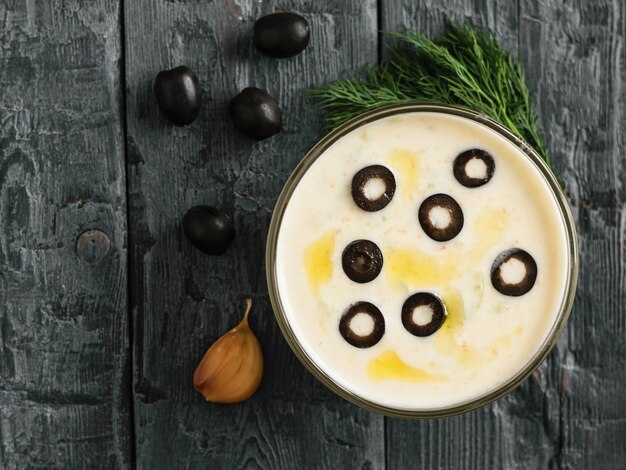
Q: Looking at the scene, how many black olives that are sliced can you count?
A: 7